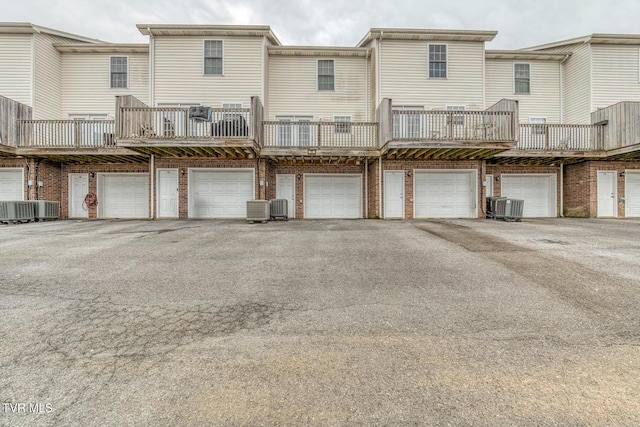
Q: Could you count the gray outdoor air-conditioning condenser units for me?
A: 6